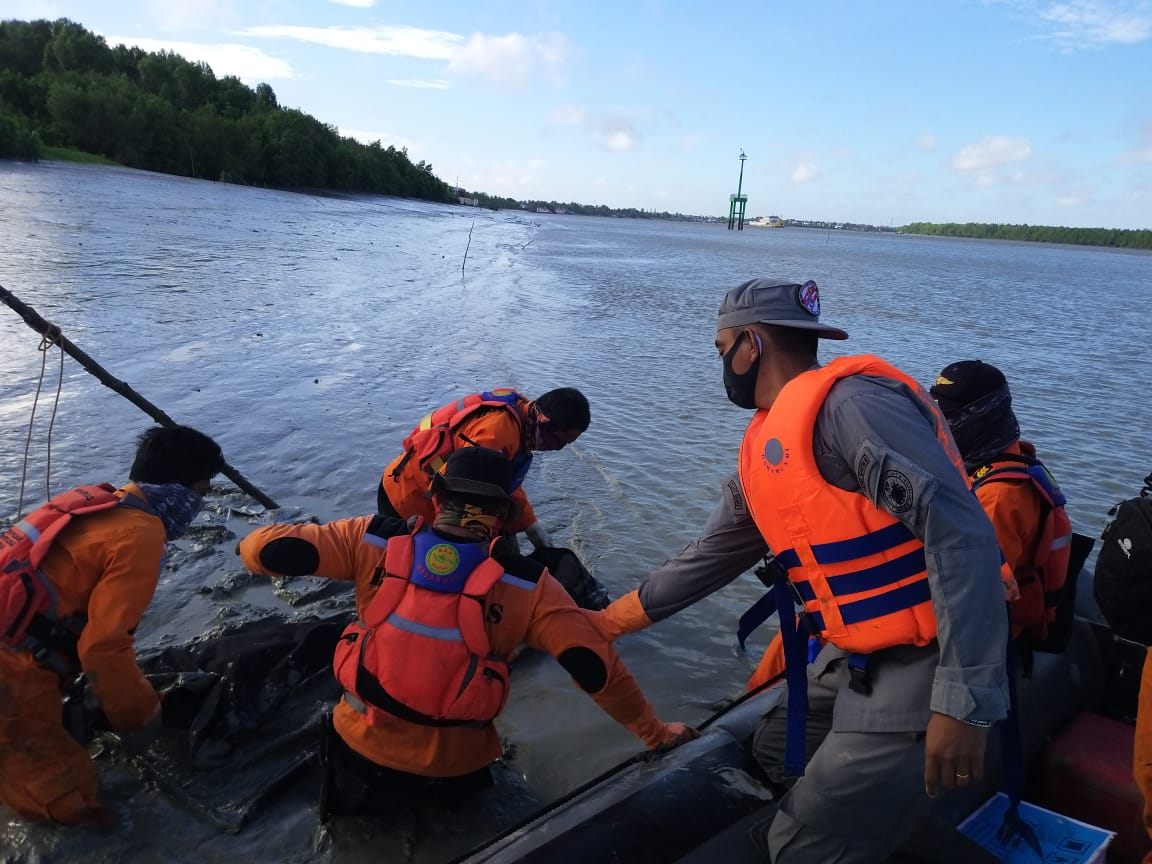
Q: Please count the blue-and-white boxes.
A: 1